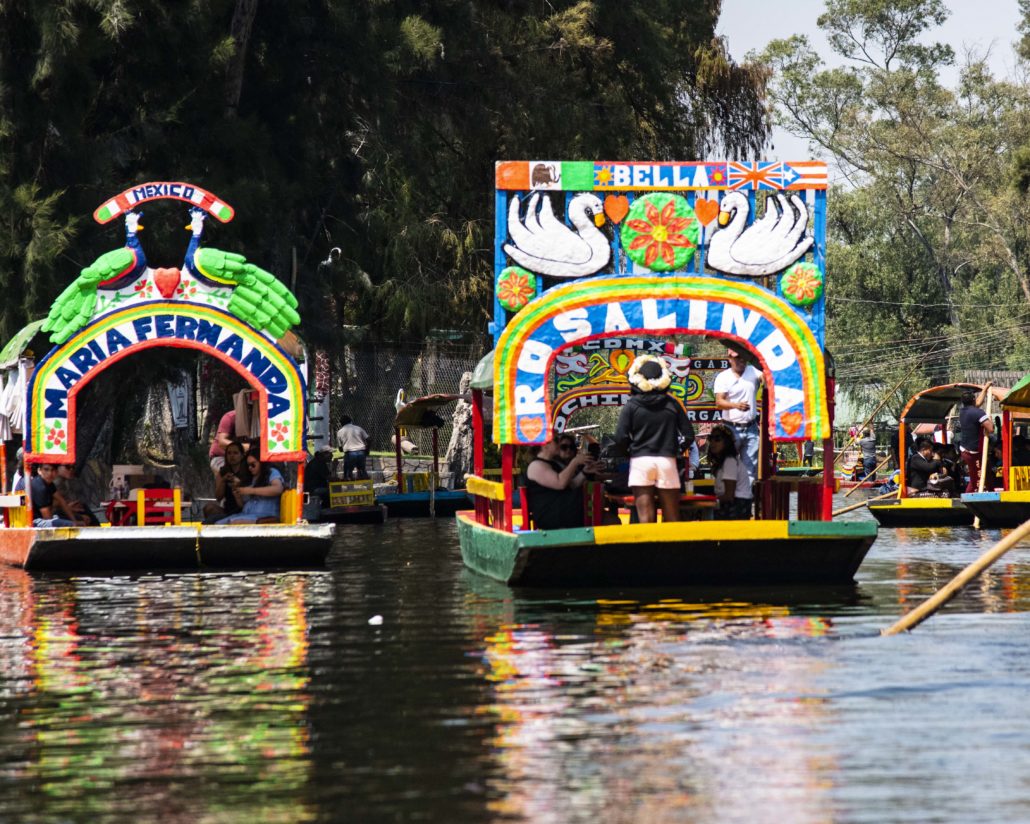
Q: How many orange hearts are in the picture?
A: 4